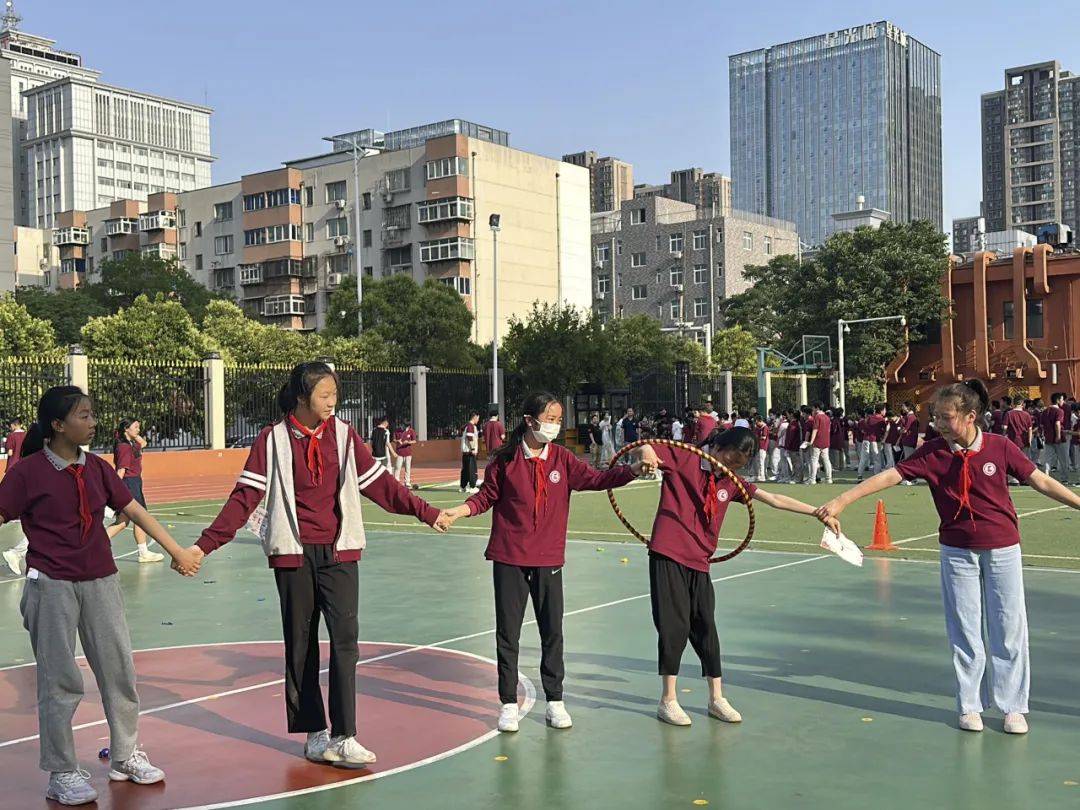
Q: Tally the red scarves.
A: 5